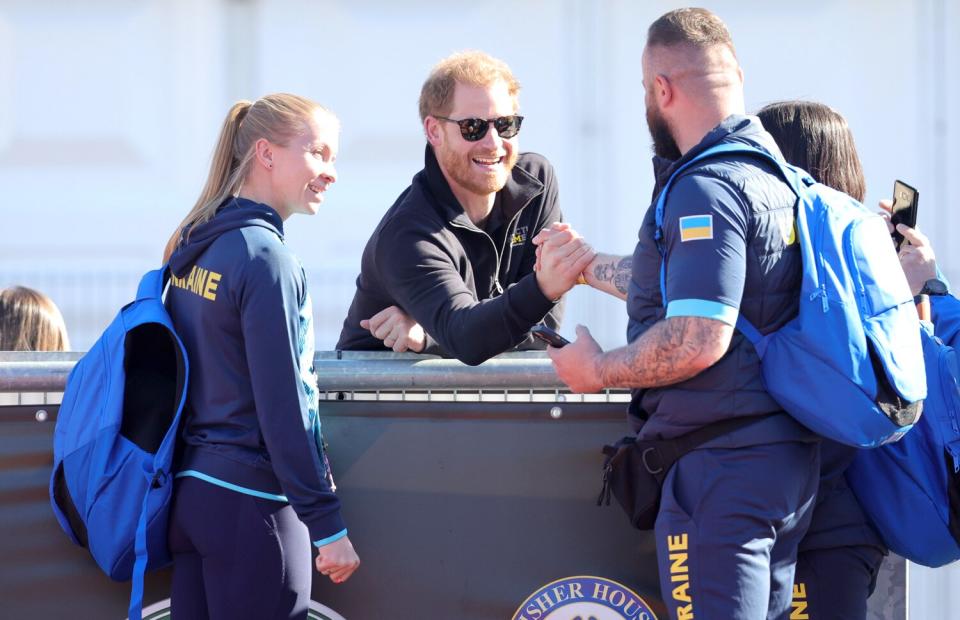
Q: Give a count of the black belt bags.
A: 1